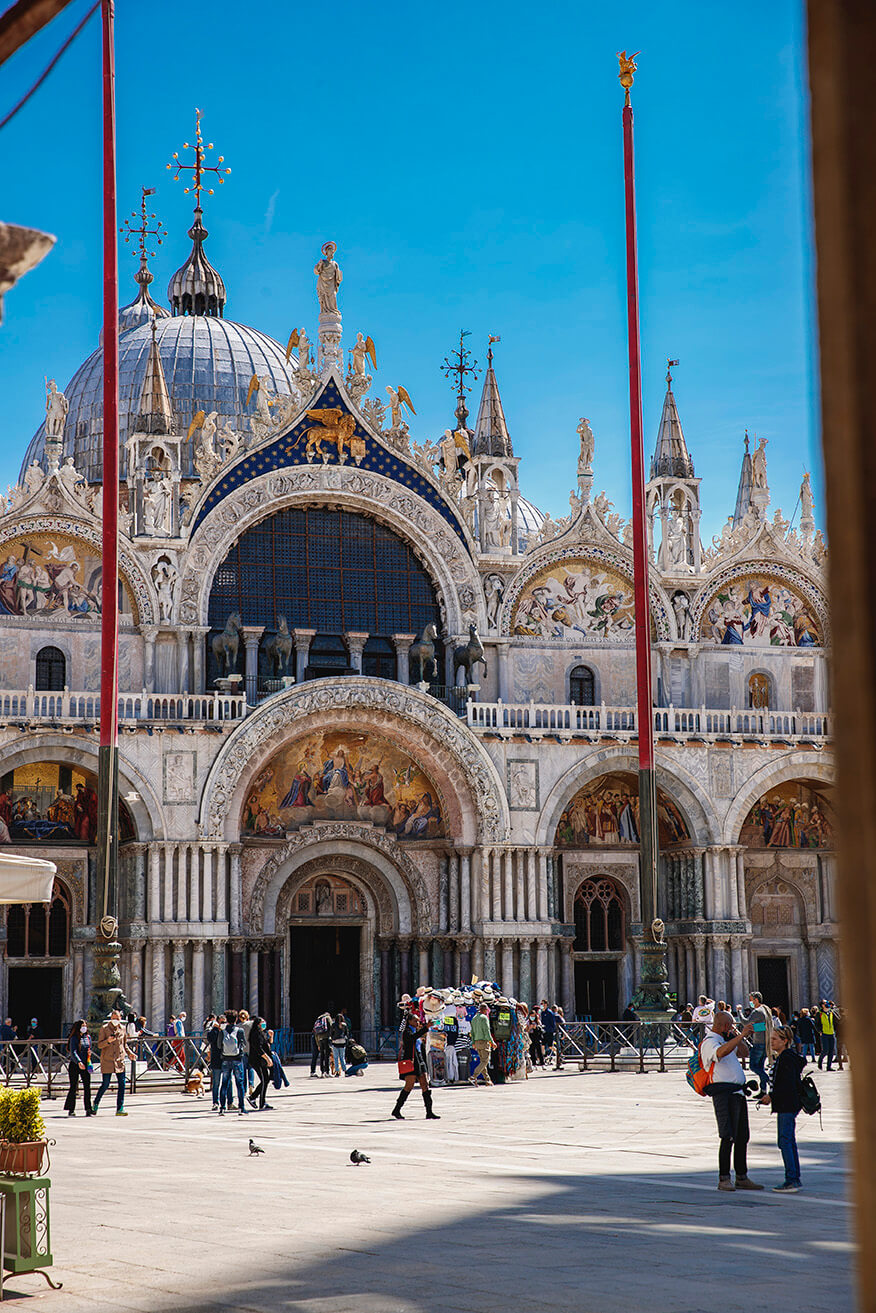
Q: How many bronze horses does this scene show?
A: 4